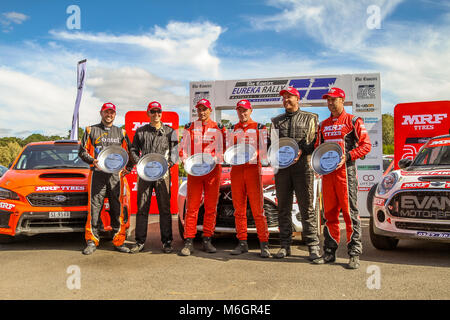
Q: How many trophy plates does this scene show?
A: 6